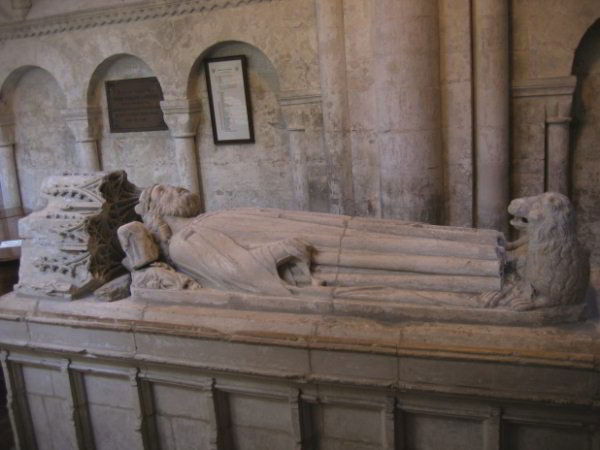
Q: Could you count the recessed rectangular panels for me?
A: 7